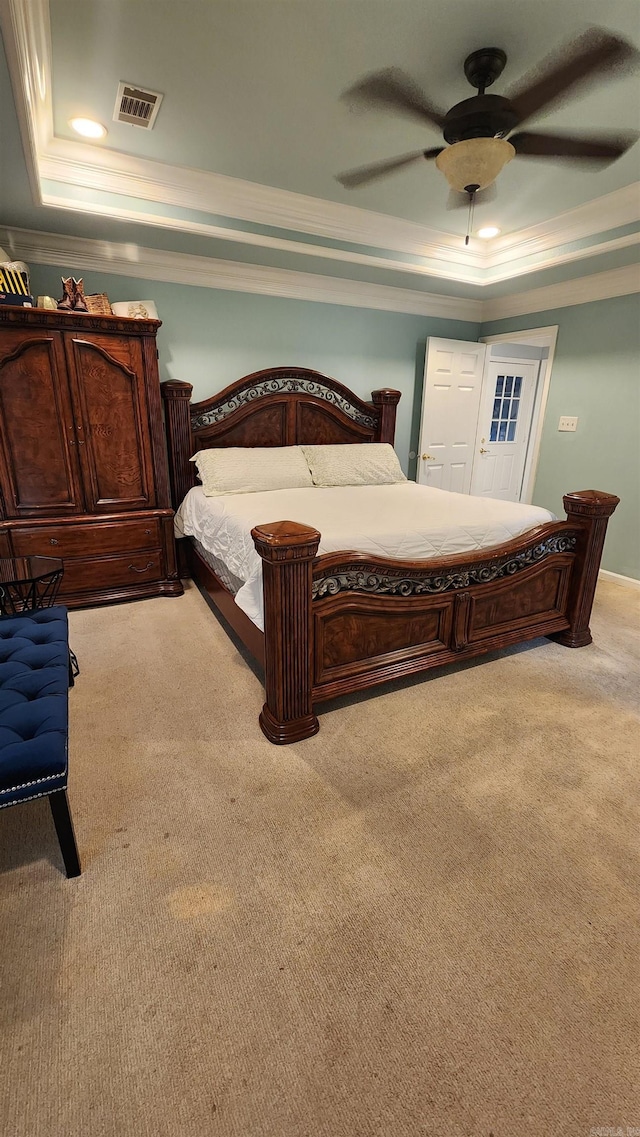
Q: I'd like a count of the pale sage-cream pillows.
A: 2